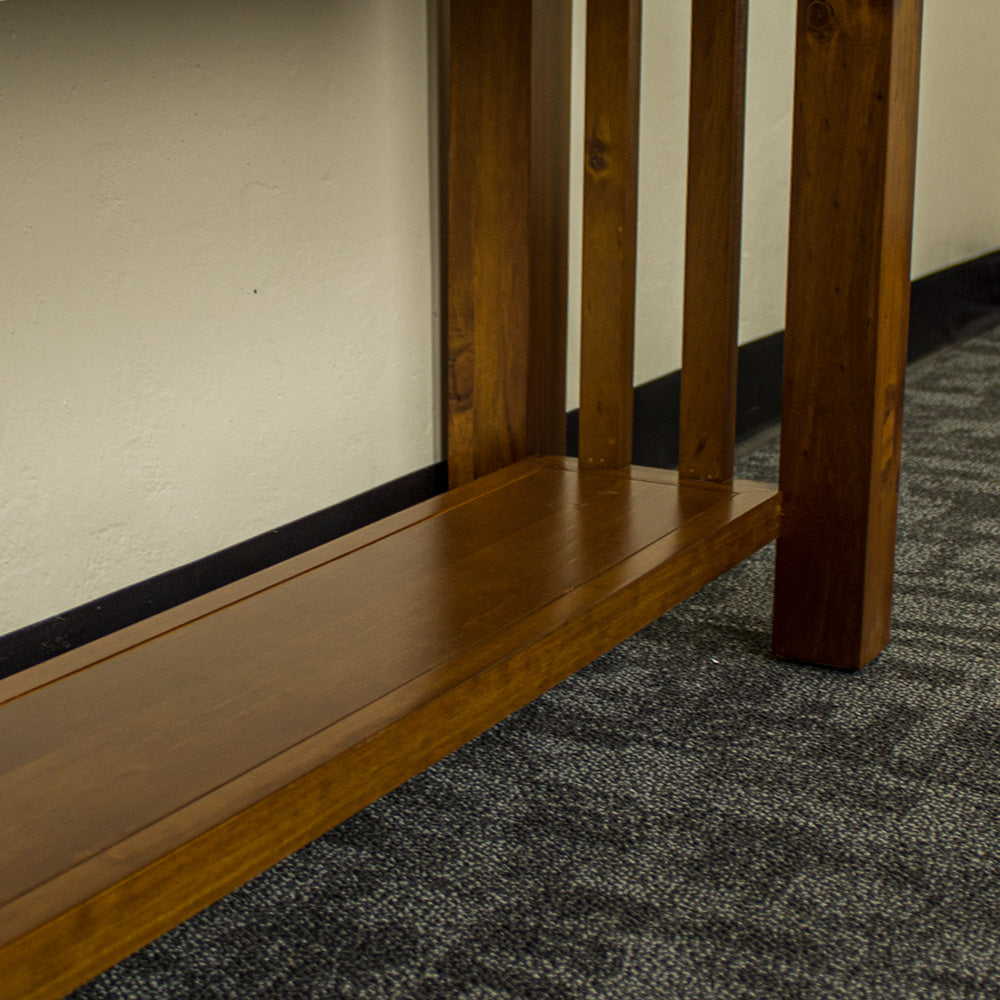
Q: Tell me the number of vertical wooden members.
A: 4